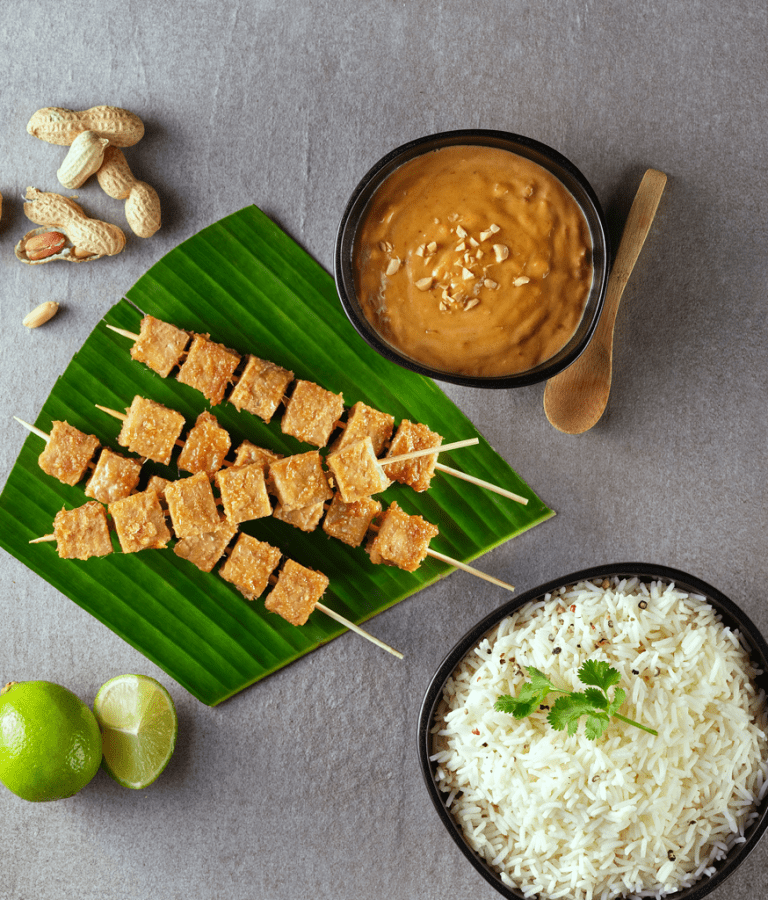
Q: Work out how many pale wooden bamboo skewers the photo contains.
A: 4